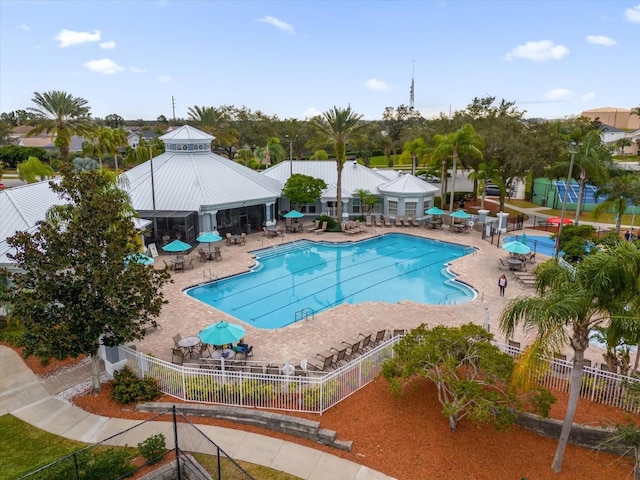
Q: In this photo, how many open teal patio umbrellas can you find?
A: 8